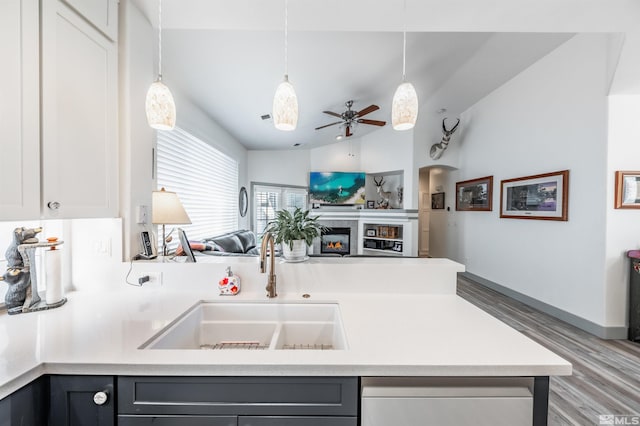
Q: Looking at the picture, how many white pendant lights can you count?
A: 3